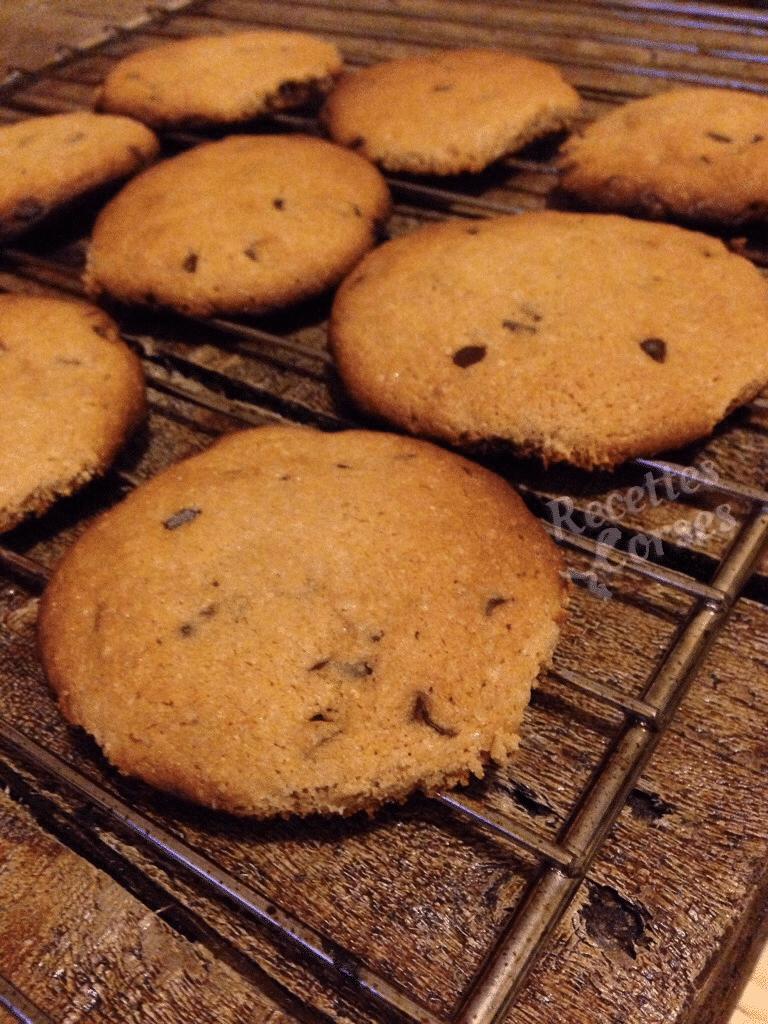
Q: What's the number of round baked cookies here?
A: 8